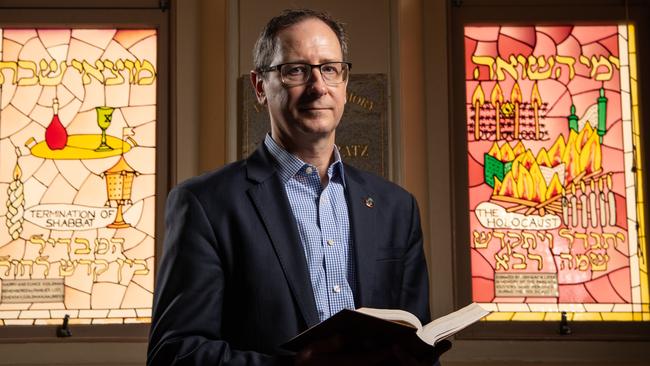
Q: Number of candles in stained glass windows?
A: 11